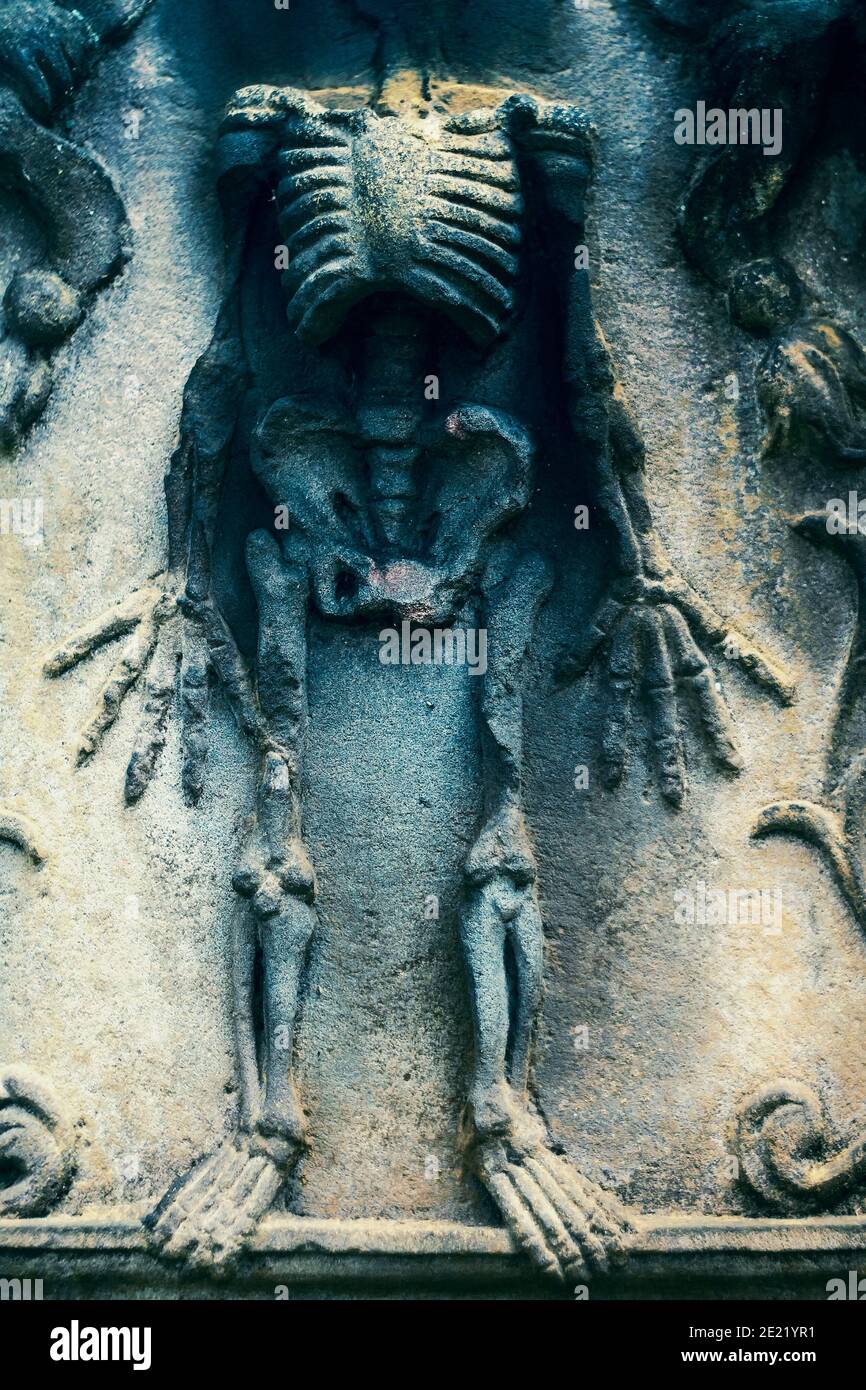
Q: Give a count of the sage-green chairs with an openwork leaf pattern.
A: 0